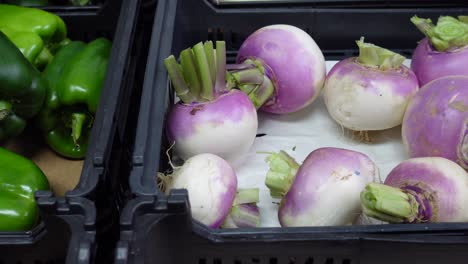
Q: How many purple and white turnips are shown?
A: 8